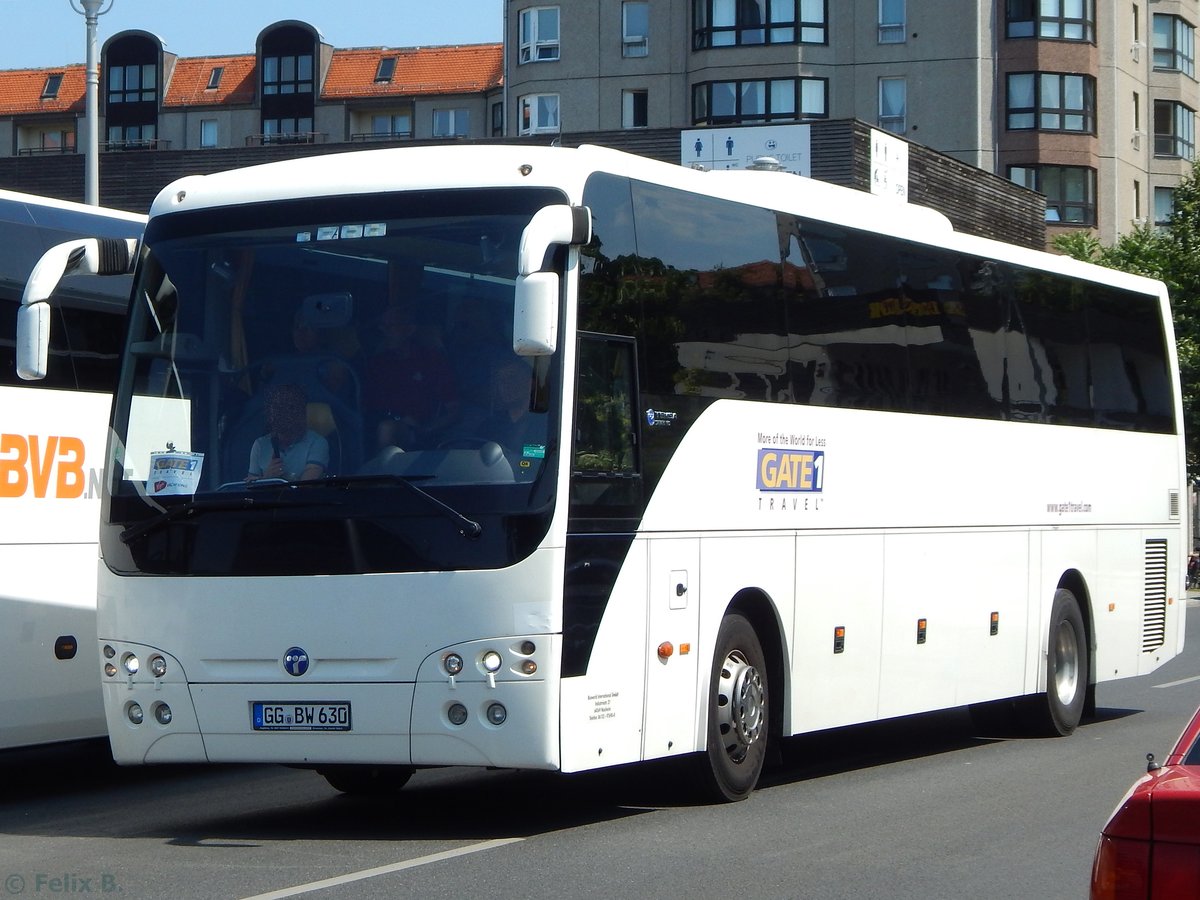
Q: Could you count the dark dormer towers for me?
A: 2